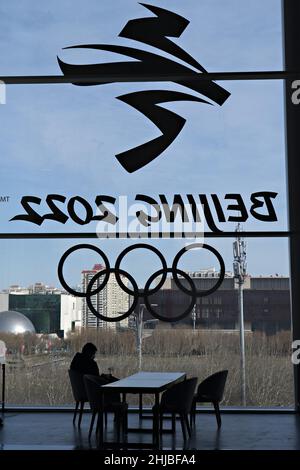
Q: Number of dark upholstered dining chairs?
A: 4